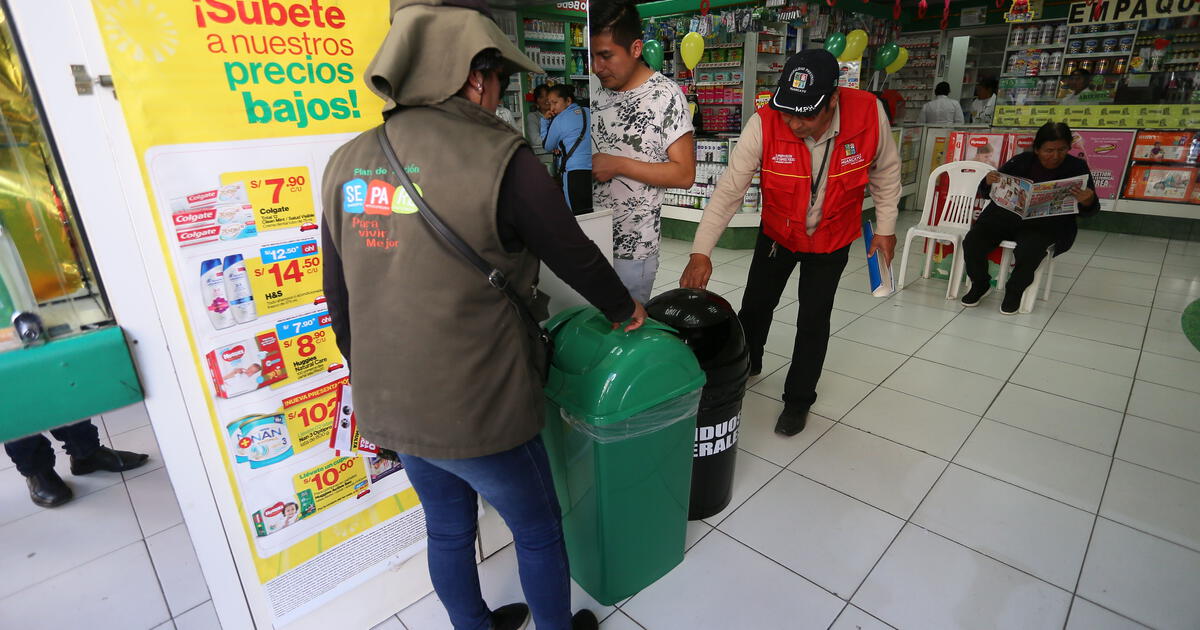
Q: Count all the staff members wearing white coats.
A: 3